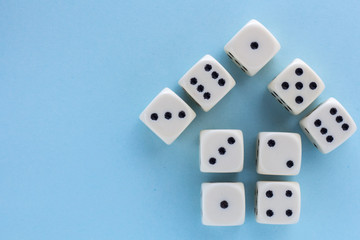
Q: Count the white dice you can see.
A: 9